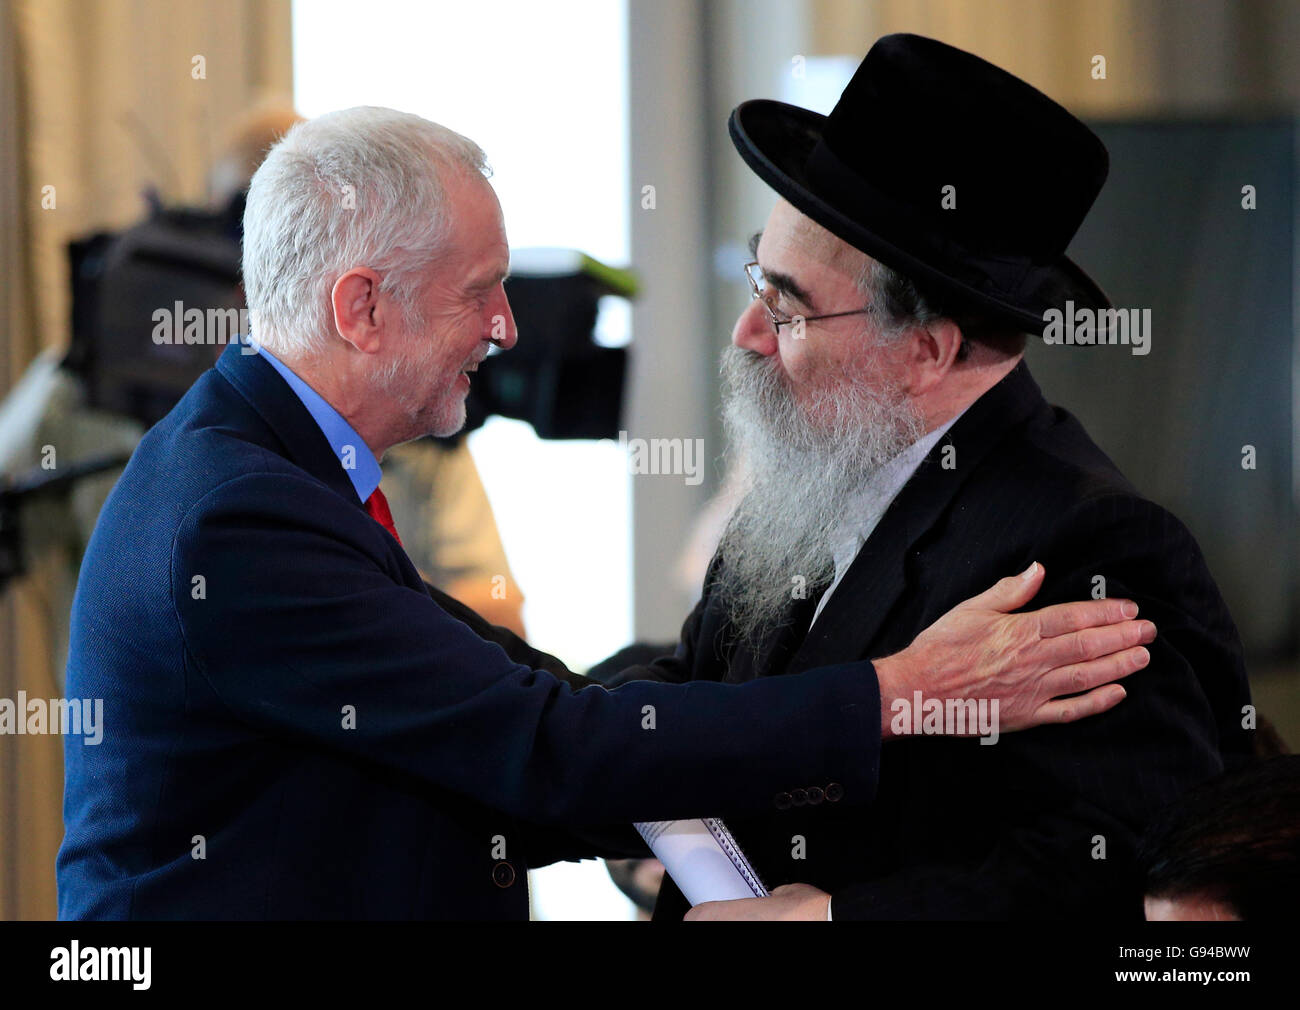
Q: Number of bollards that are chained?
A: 0